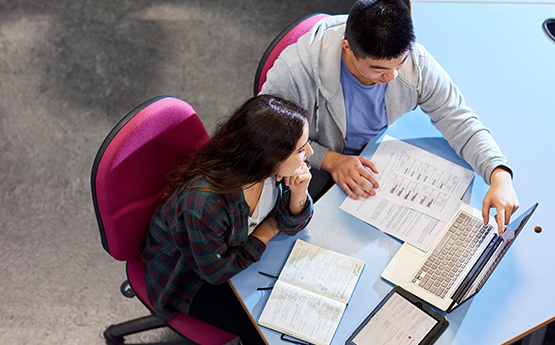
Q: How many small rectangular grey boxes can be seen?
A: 12